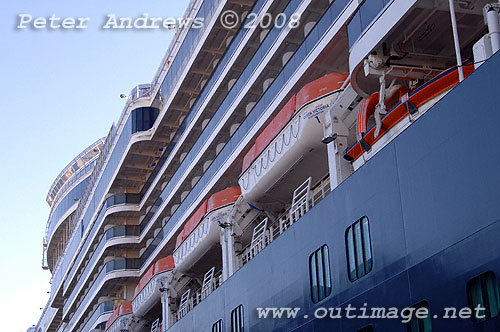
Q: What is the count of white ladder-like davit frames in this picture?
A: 5